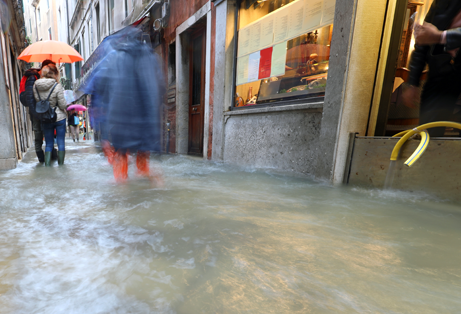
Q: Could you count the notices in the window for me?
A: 11